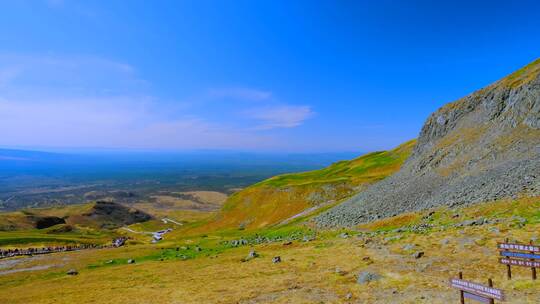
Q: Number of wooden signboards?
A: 2